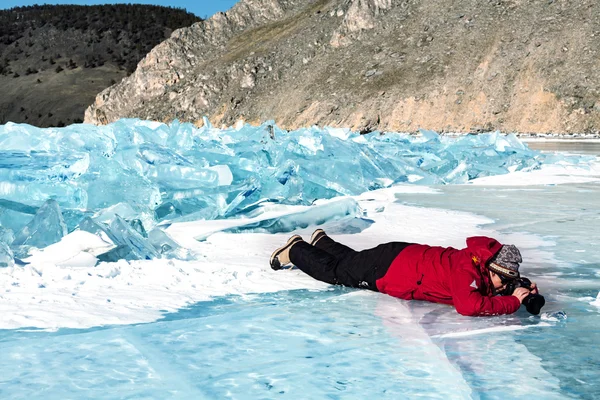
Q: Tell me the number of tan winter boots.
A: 2